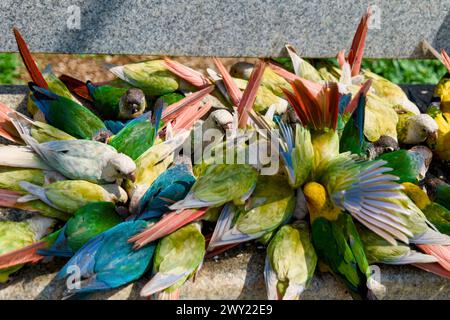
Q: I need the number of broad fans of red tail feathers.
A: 1